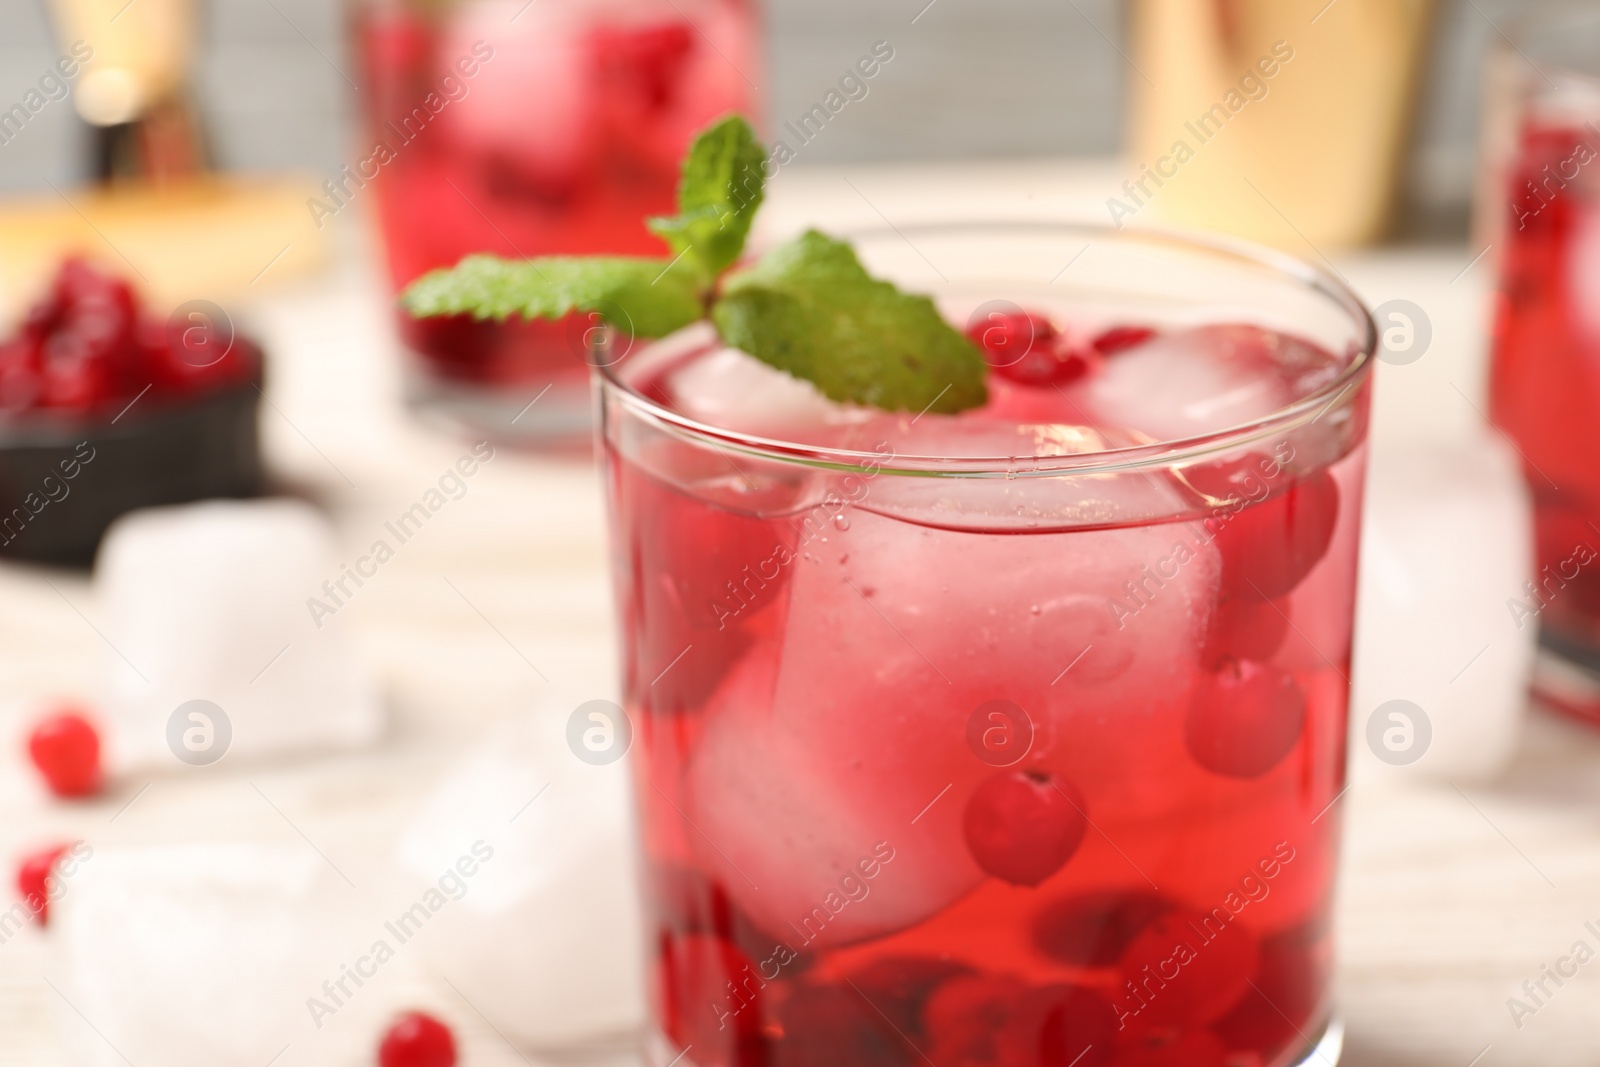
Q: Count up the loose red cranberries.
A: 3